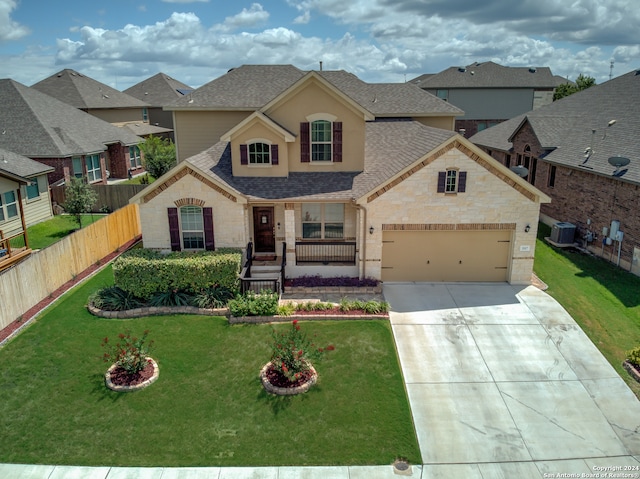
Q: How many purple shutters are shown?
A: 8